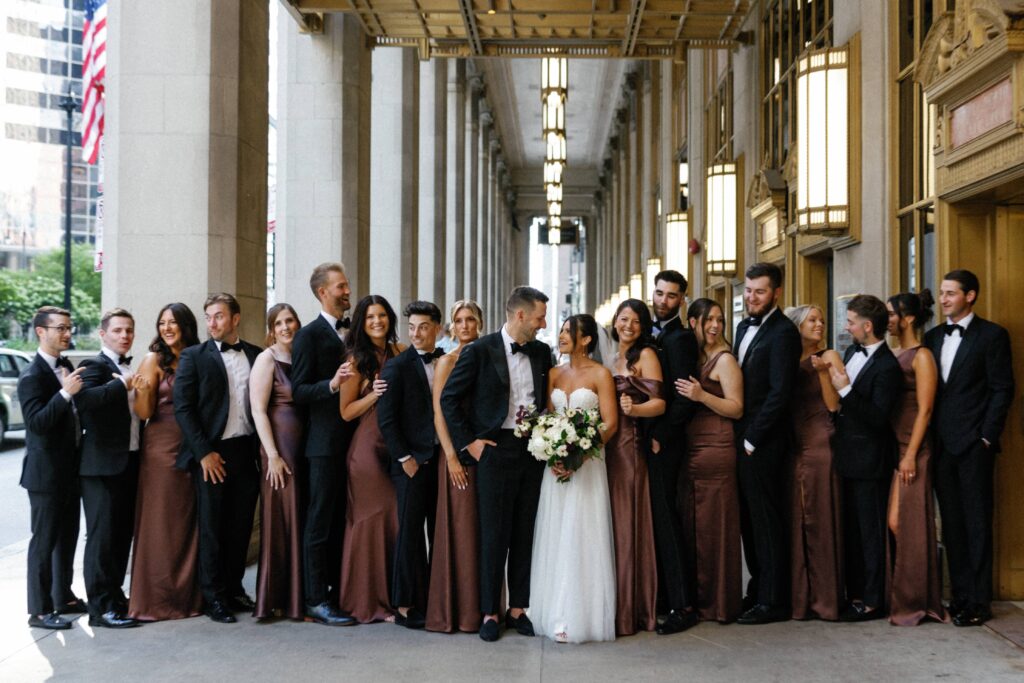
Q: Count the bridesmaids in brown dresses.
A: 8